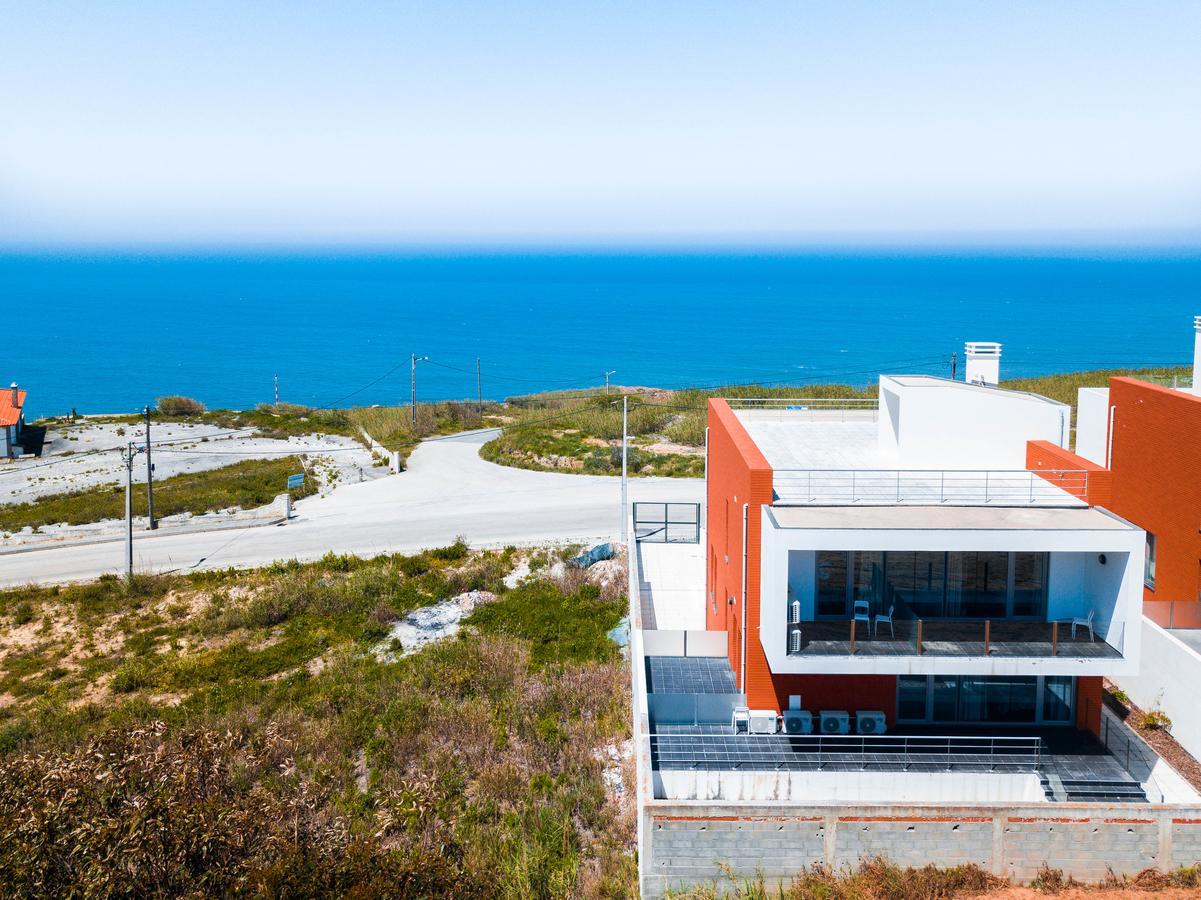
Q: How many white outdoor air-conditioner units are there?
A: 6